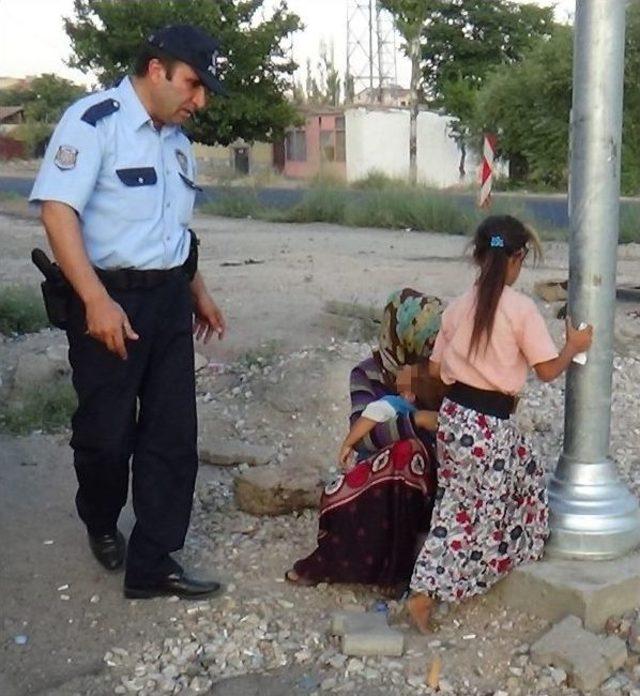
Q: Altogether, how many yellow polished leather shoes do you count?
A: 0